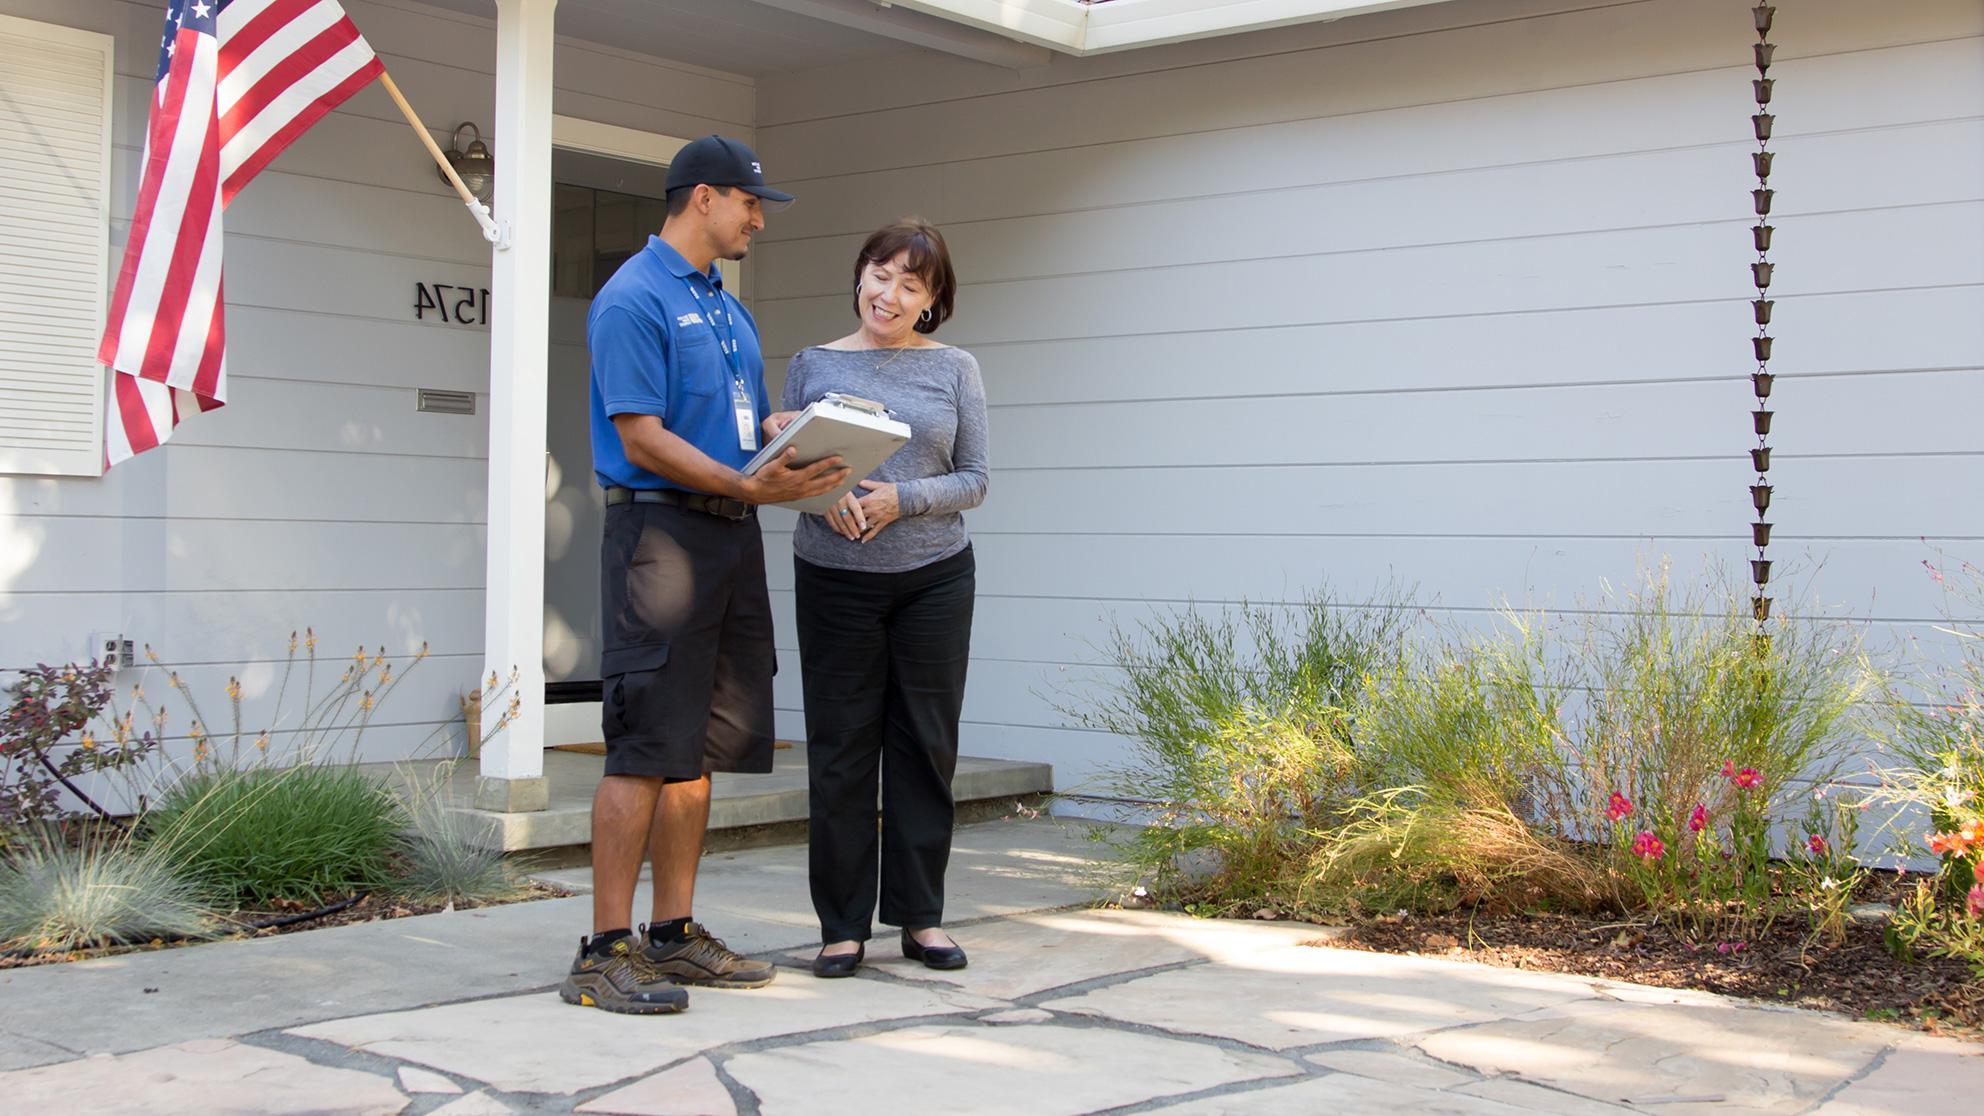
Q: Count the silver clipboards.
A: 1